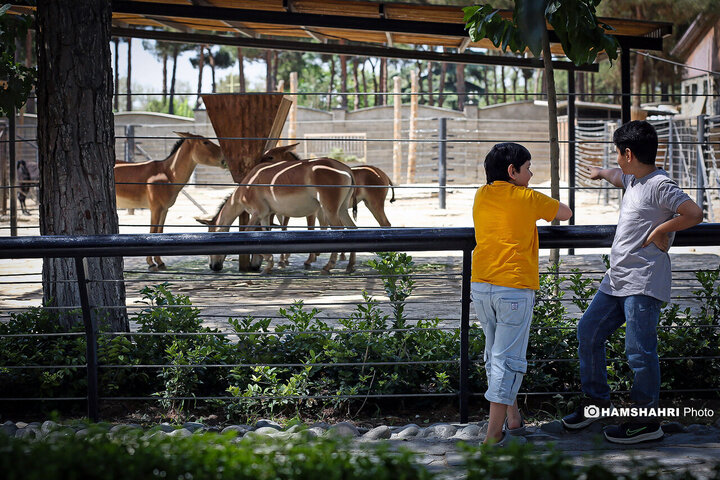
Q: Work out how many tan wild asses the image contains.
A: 4